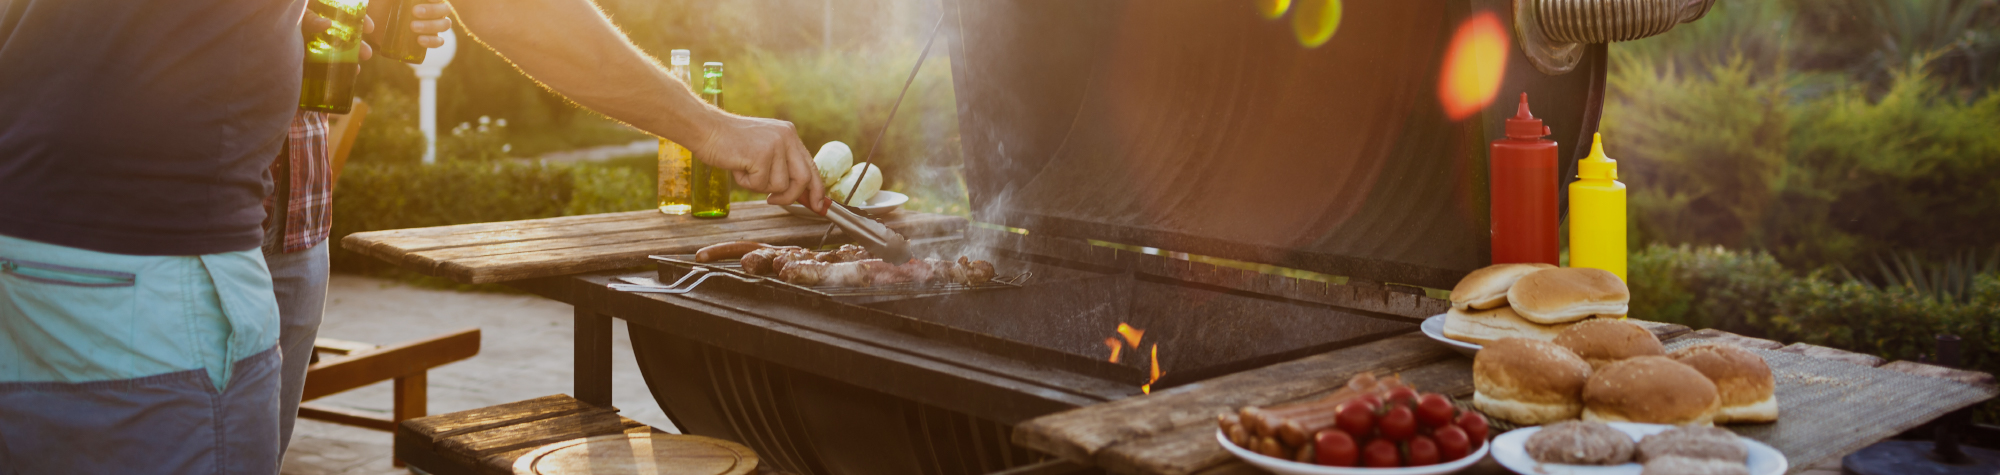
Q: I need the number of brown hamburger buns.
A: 4